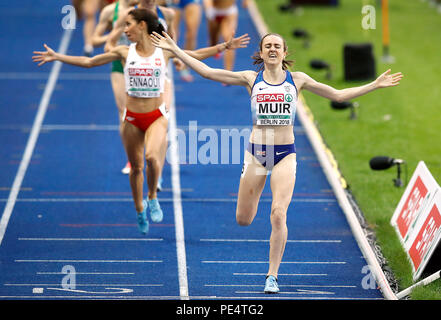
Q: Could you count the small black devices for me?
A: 5